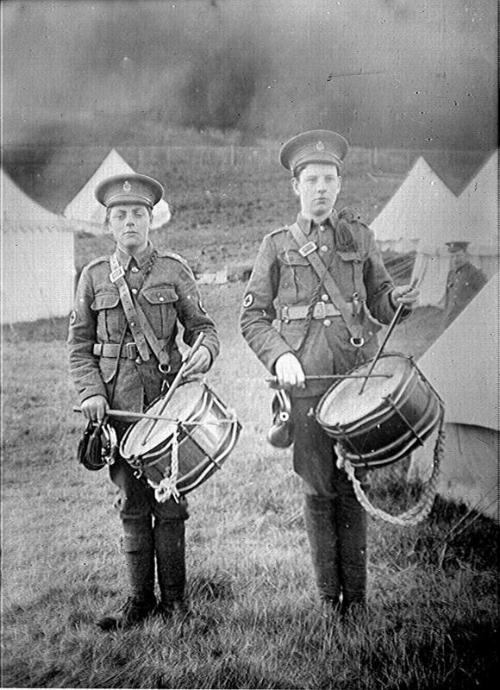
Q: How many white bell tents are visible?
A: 5